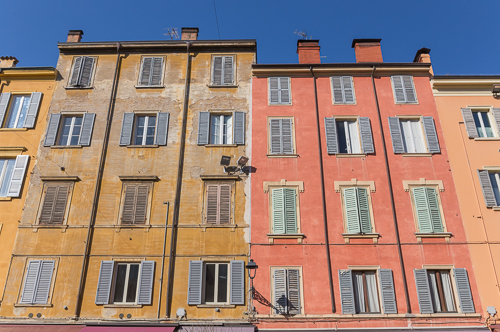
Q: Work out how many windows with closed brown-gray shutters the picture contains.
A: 3